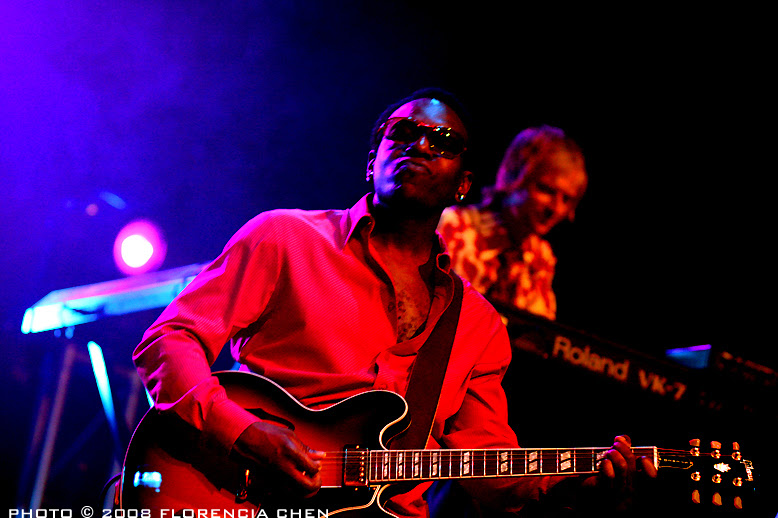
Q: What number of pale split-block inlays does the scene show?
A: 9